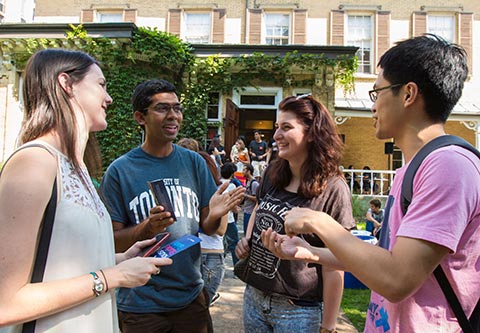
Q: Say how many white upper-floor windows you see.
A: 5